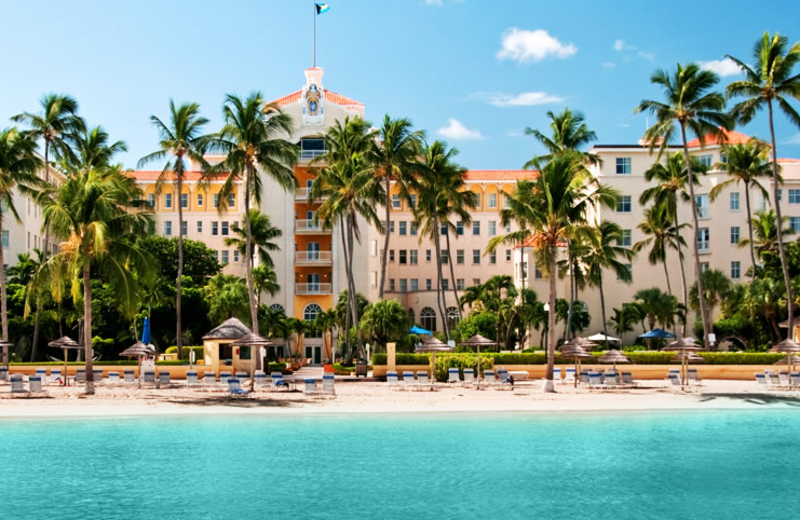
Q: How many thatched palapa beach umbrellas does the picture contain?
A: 13